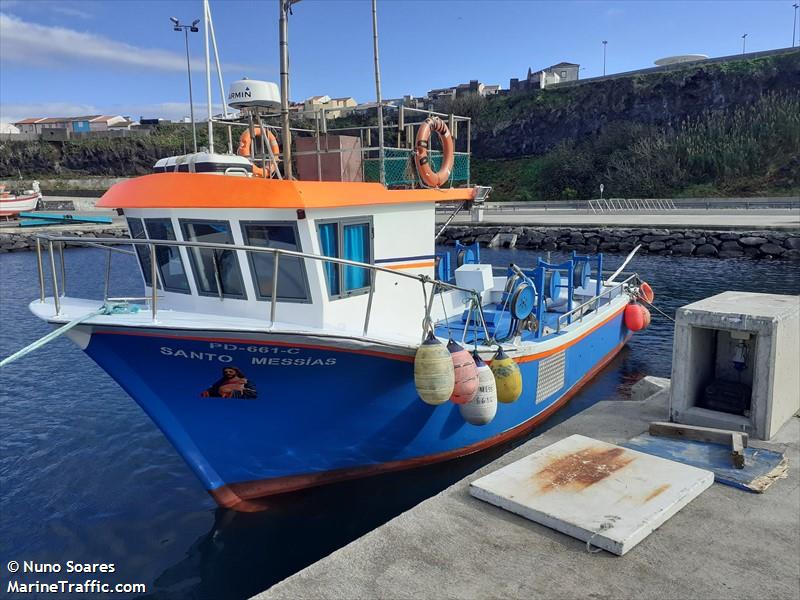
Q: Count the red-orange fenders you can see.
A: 2